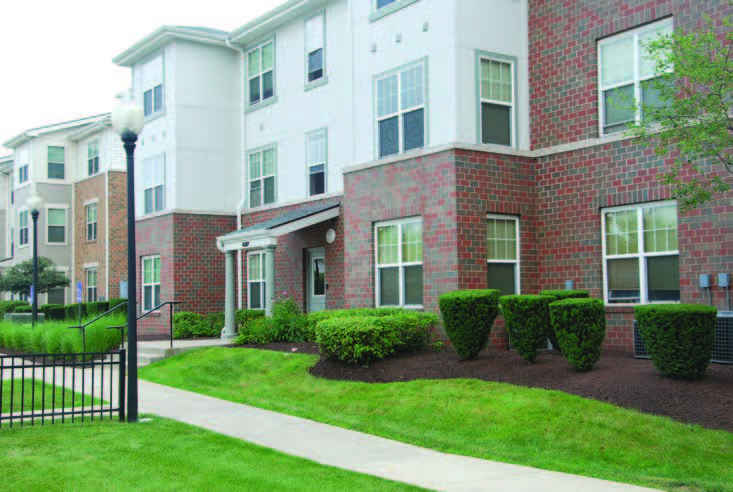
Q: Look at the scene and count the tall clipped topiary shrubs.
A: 5